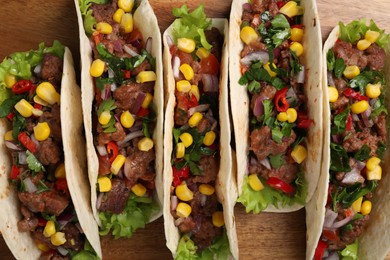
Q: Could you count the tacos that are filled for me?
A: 5